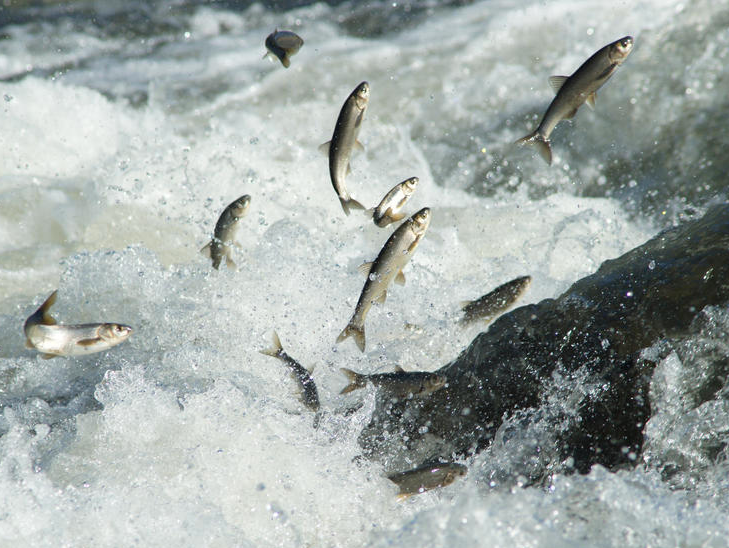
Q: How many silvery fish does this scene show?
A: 11